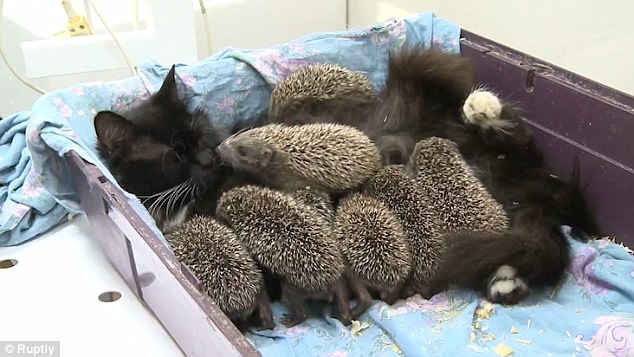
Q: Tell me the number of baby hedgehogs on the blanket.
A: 8